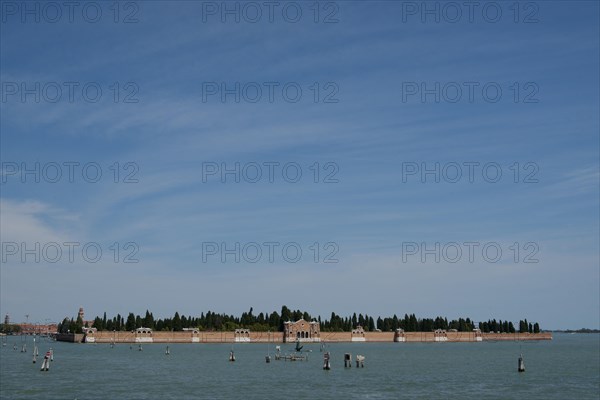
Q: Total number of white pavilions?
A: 8